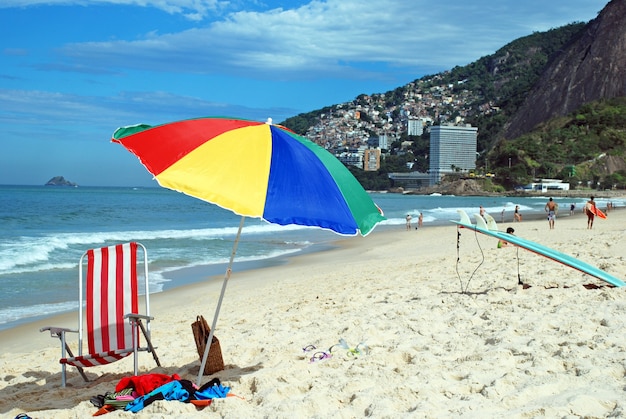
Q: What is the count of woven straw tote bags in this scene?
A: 1